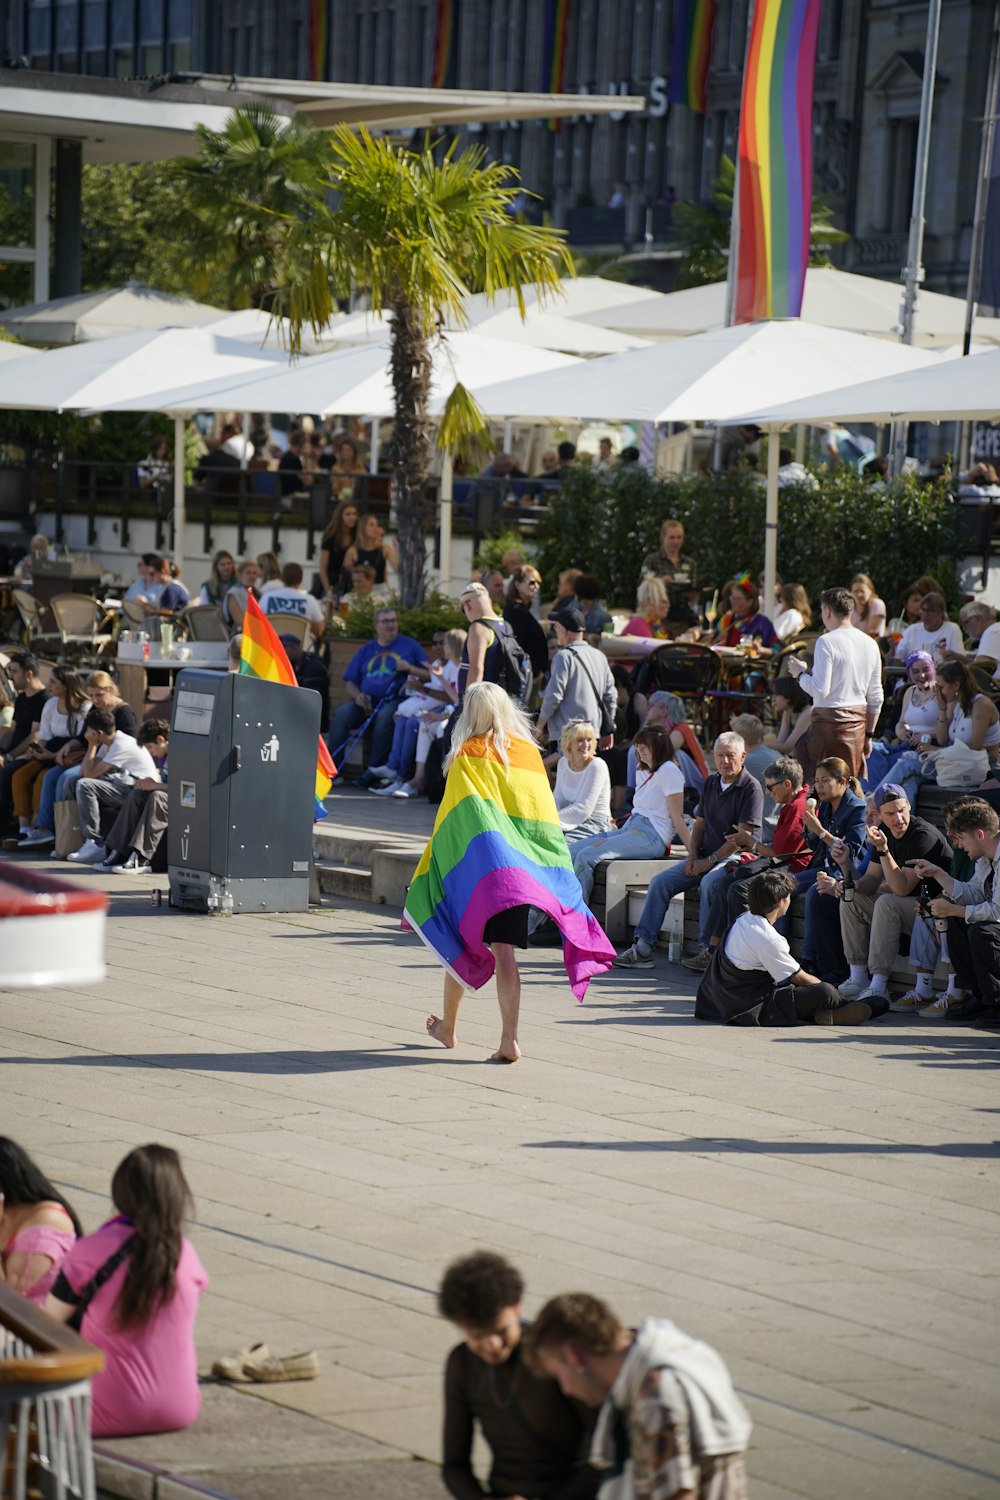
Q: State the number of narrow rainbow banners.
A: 5